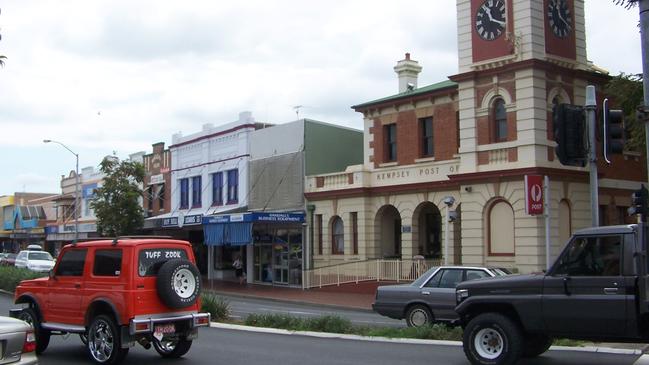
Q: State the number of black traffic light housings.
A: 3